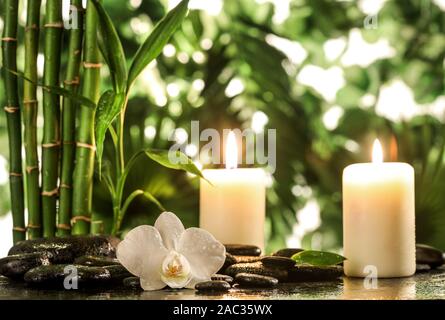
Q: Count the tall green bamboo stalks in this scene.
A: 5